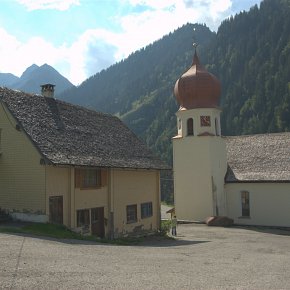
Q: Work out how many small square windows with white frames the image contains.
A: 2